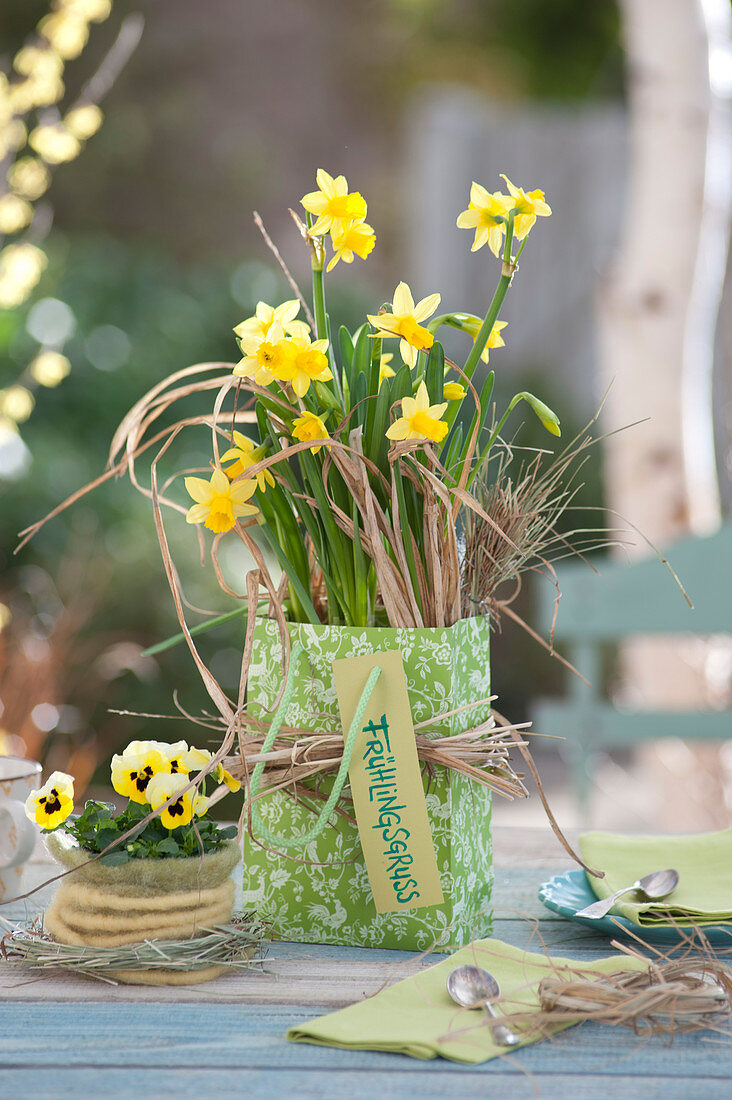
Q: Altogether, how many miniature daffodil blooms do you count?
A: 14